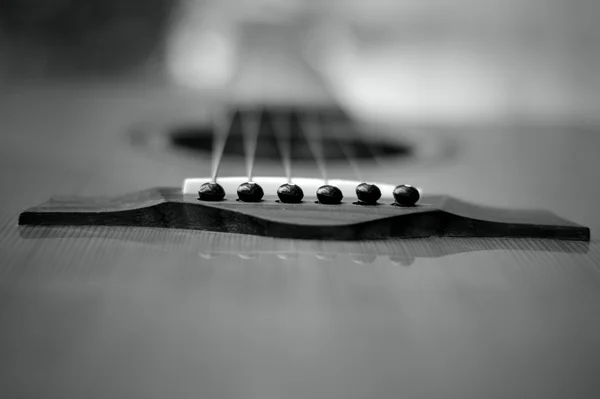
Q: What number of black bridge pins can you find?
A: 6